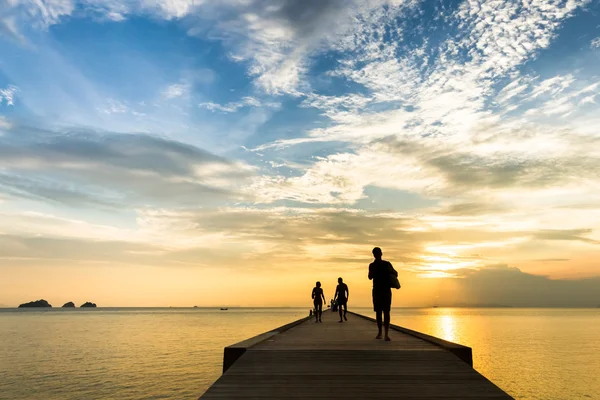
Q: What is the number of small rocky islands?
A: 3